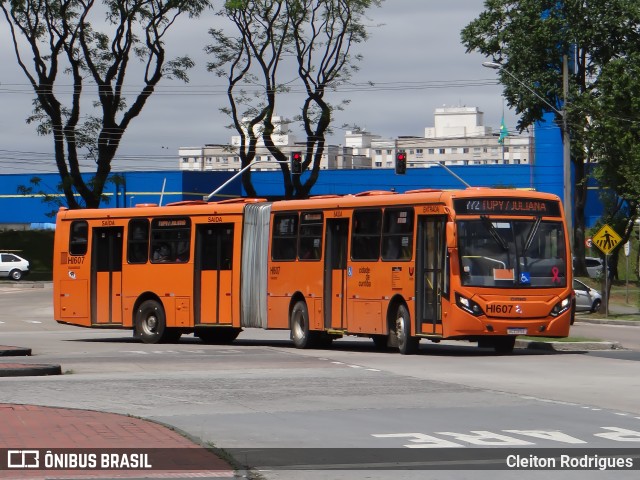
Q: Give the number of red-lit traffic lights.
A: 2